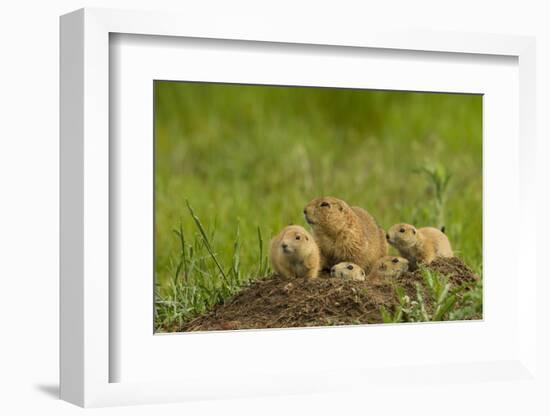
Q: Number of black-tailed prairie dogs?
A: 5